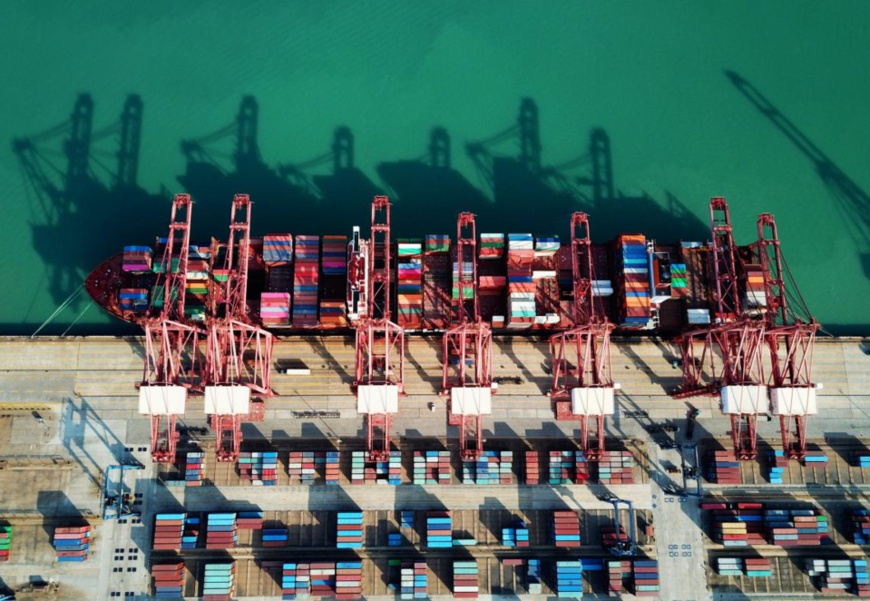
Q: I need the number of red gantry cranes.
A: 7